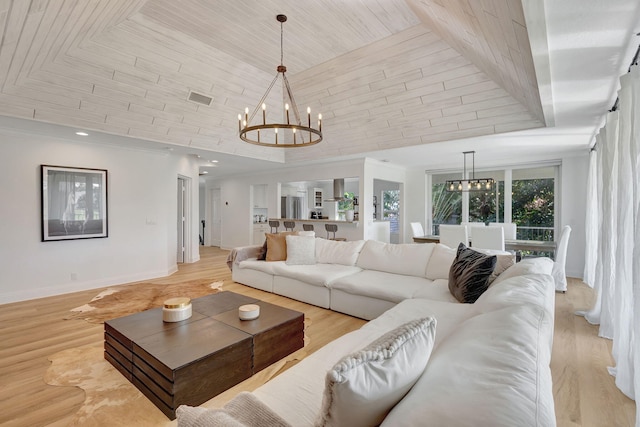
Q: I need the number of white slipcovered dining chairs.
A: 6